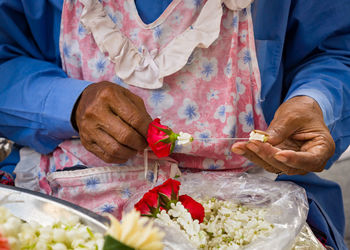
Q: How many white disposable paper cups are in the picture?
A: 0